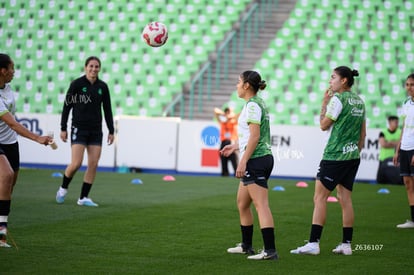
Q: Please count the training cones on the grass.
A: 7